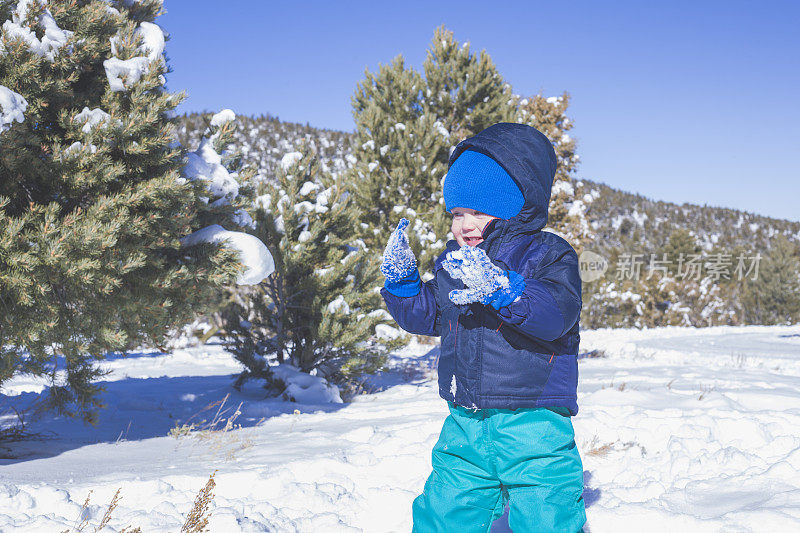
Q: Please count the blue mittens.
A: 2